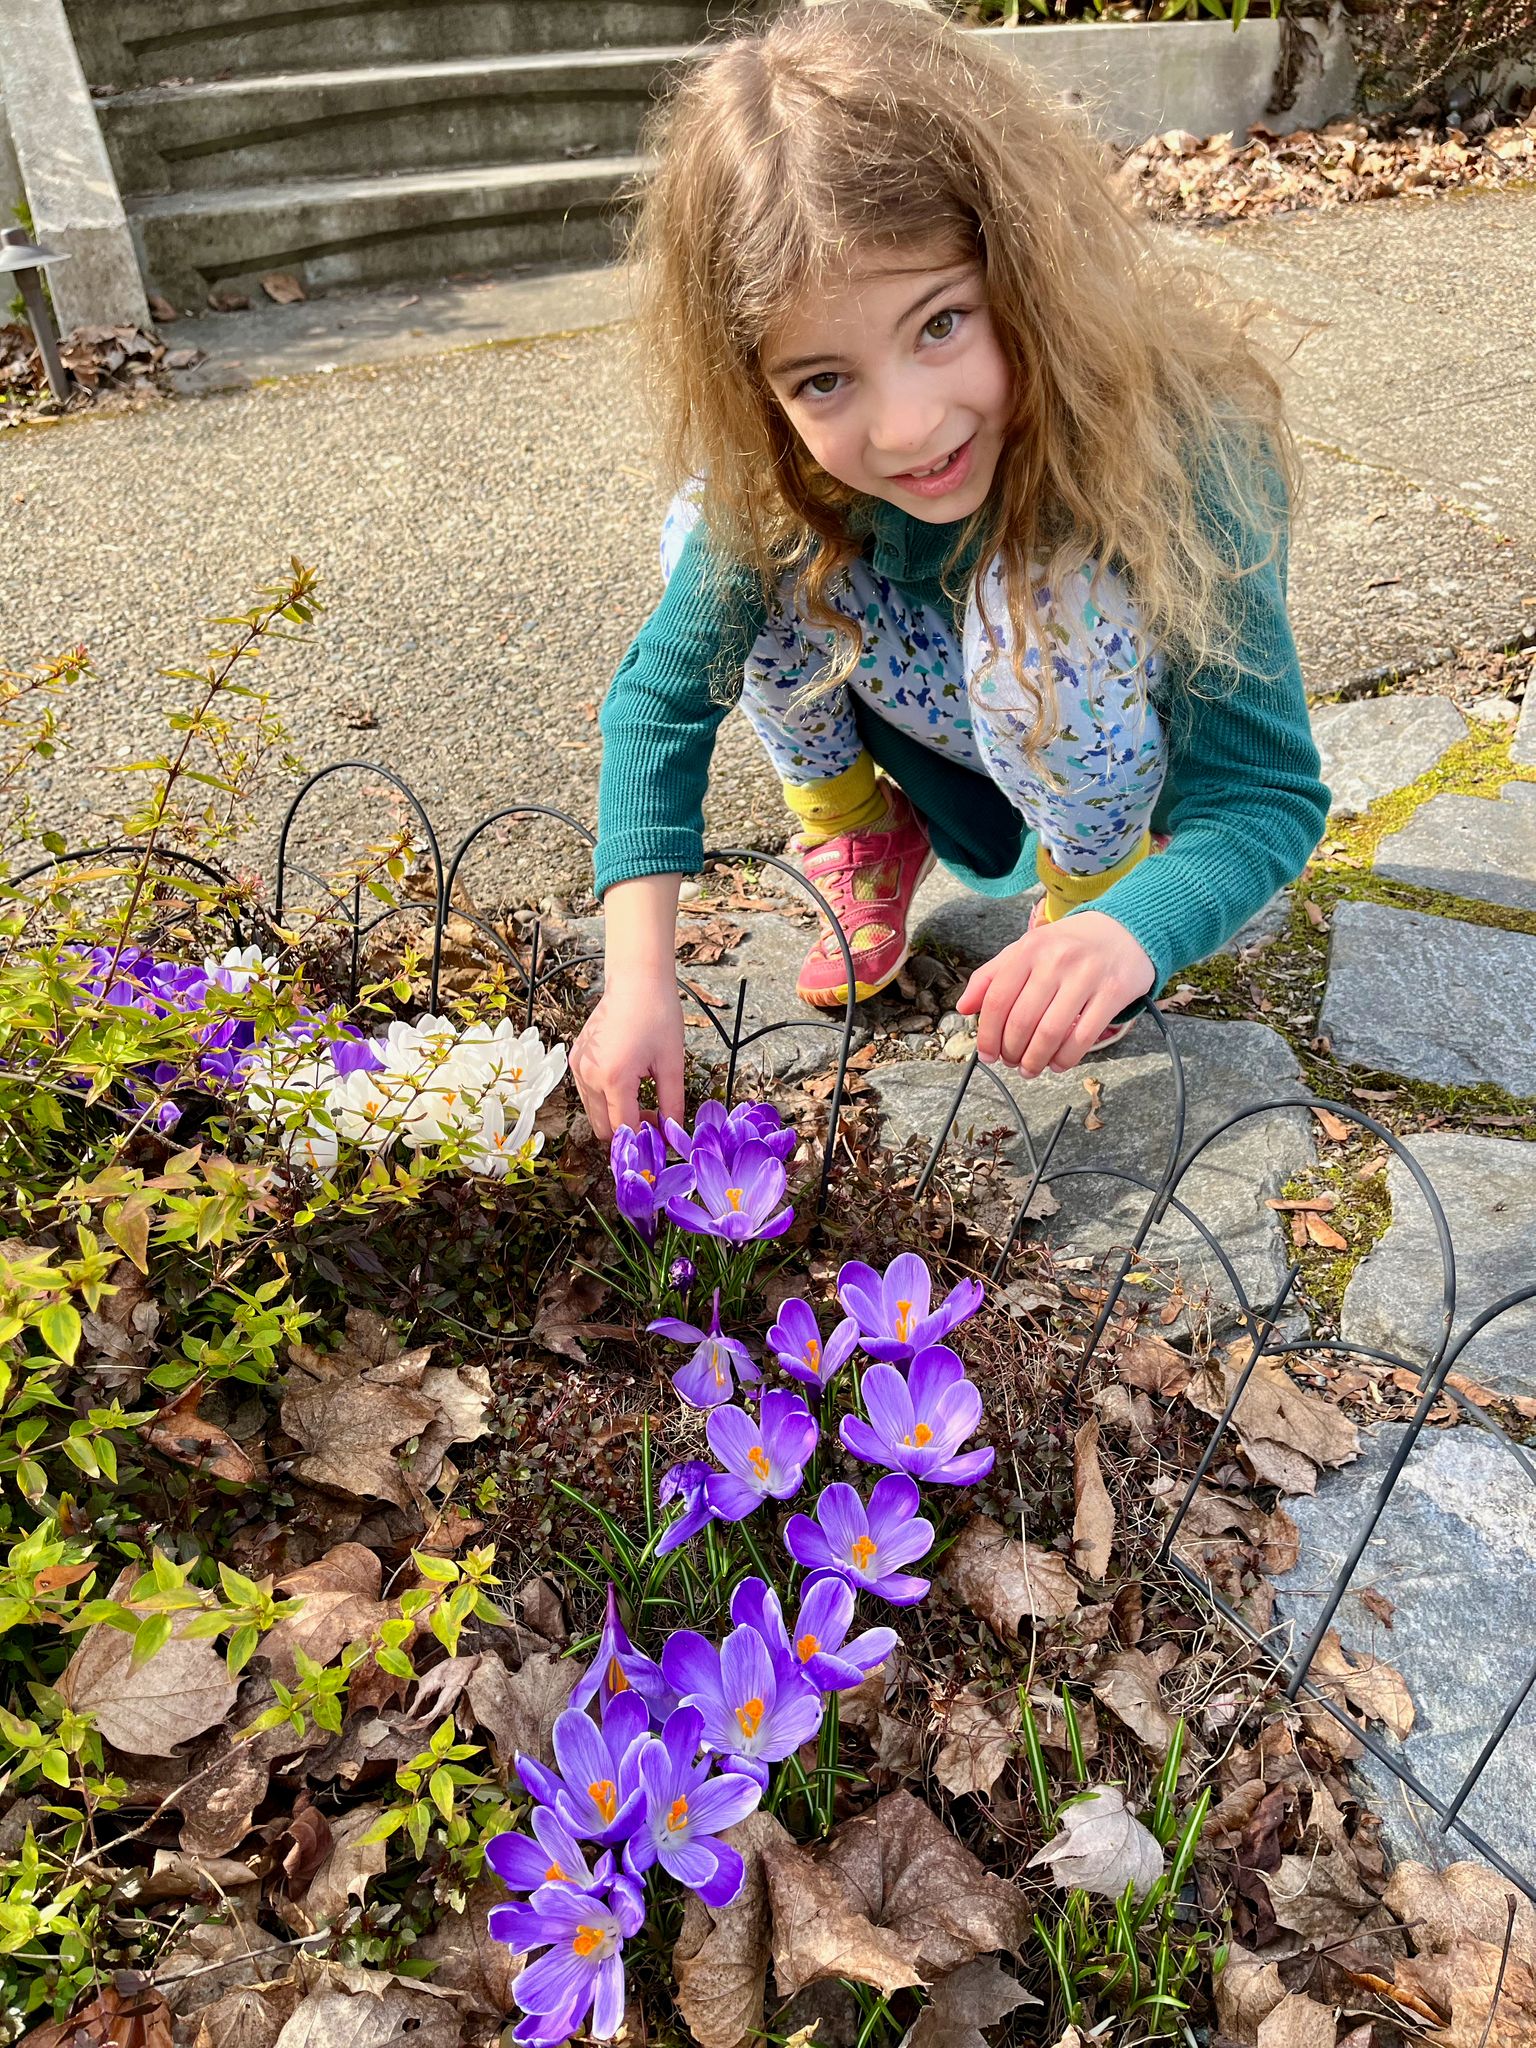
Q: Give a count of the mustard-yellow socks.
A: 2